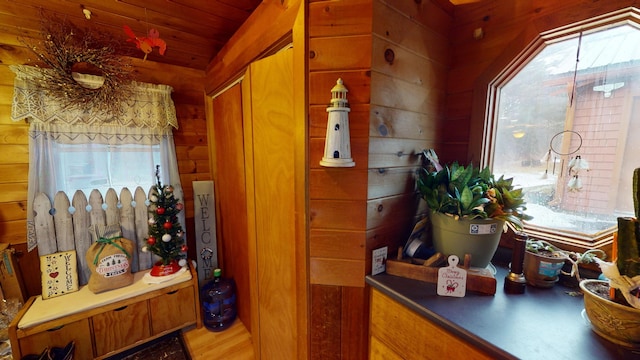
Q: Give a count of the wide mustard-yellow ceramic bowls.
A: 1